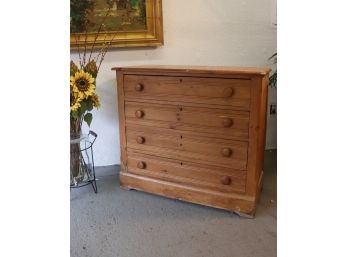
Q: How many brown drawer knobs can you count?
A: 8